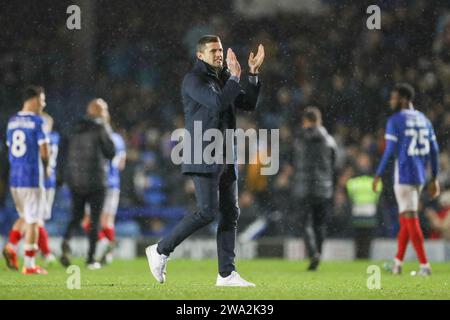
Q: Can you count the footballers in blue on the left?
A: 3